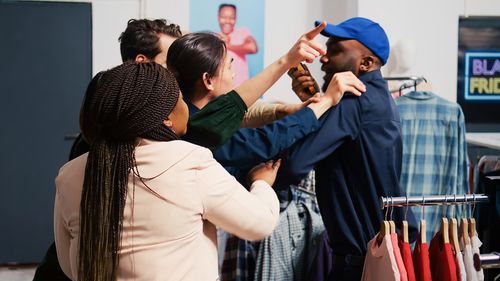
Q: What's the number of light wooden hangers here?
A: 8